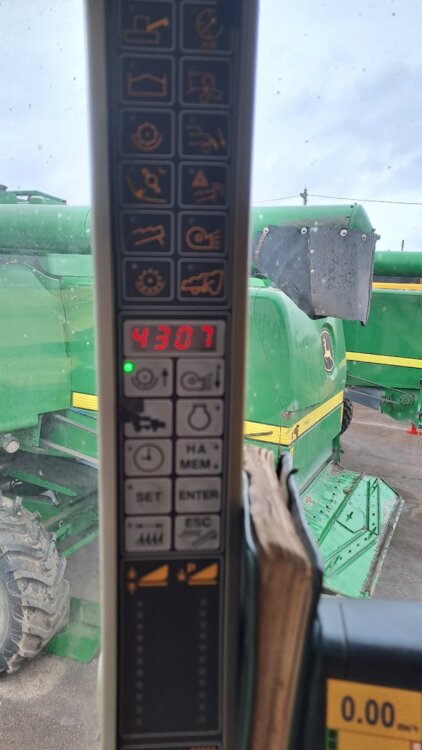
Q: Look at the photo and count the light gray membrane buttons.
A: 10